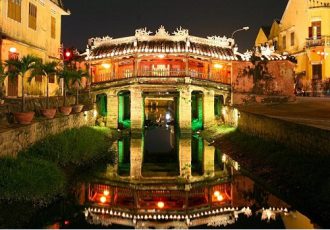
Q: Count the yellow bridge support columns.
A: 4